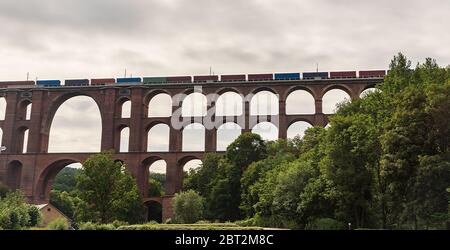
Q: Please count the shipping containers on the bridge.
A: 14